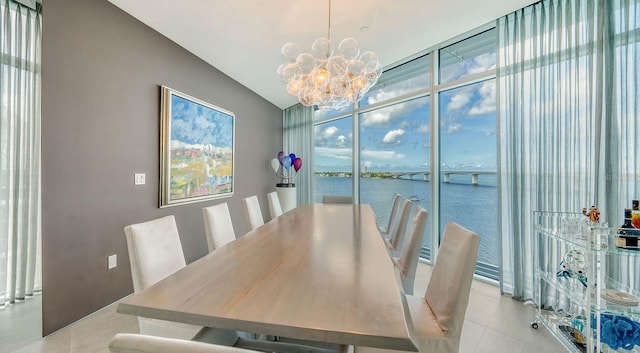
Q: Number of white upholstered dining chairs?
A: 10